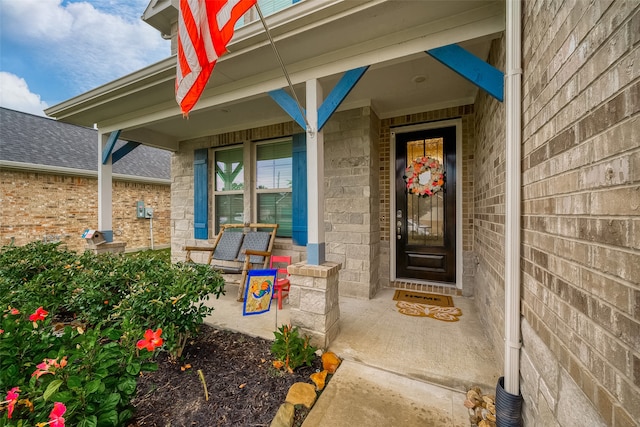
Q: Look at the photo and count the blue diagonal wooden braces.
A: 5